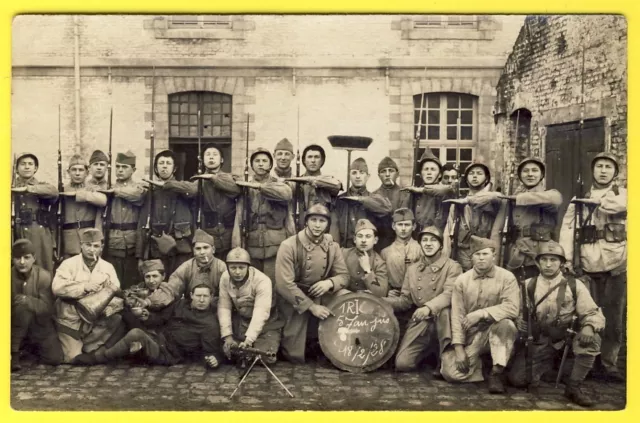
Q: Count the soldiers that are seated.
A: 12